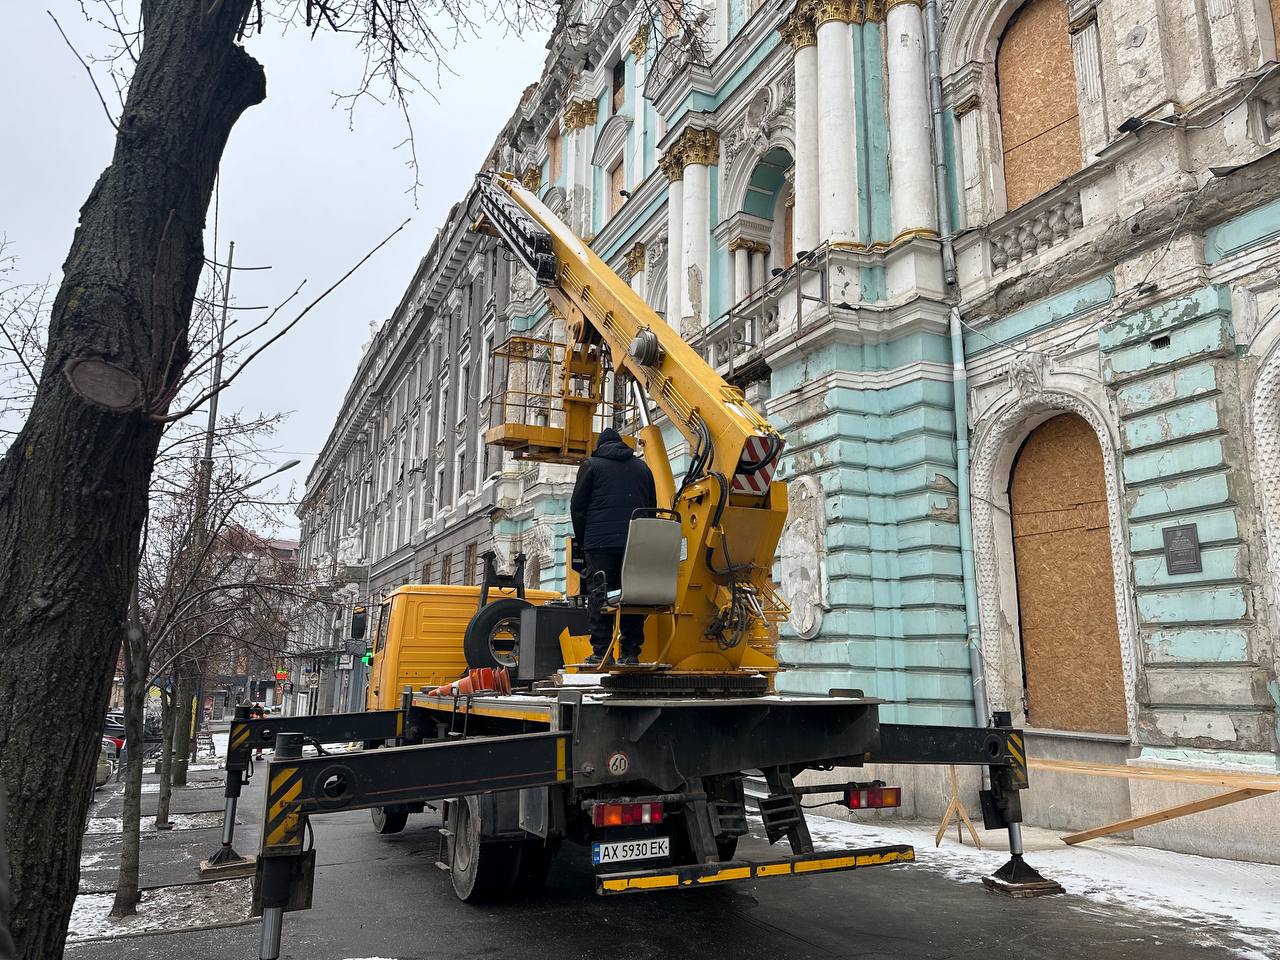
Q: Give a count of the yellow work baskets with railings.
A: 1